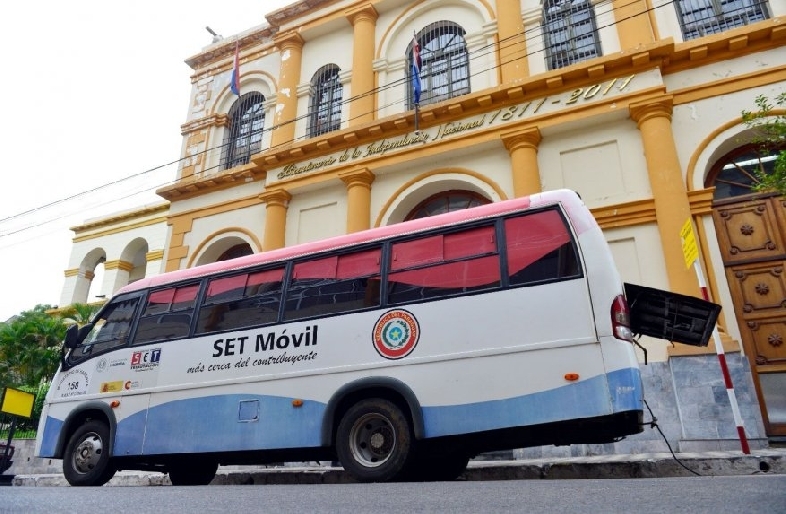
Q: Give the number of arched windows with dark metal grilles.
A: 5